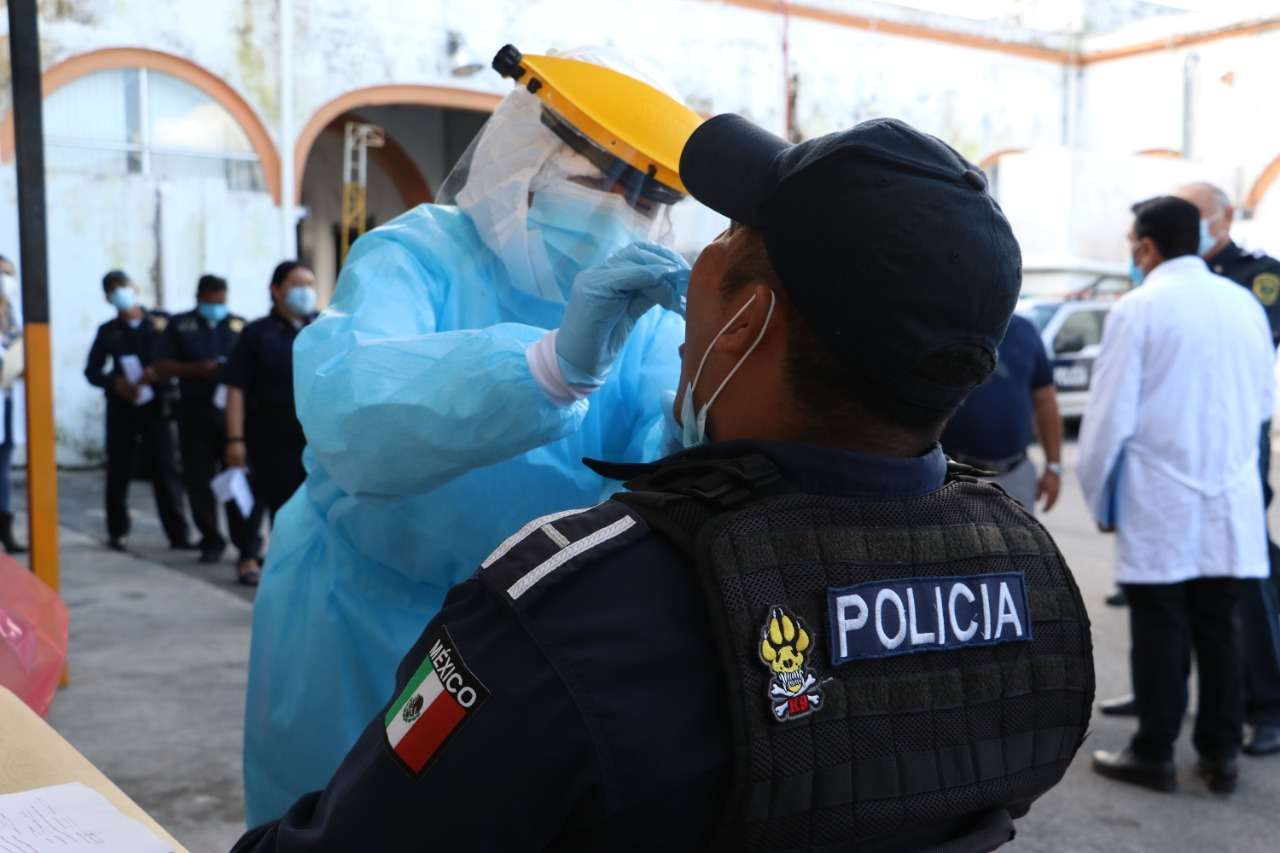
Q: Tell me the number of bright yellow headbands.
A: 1